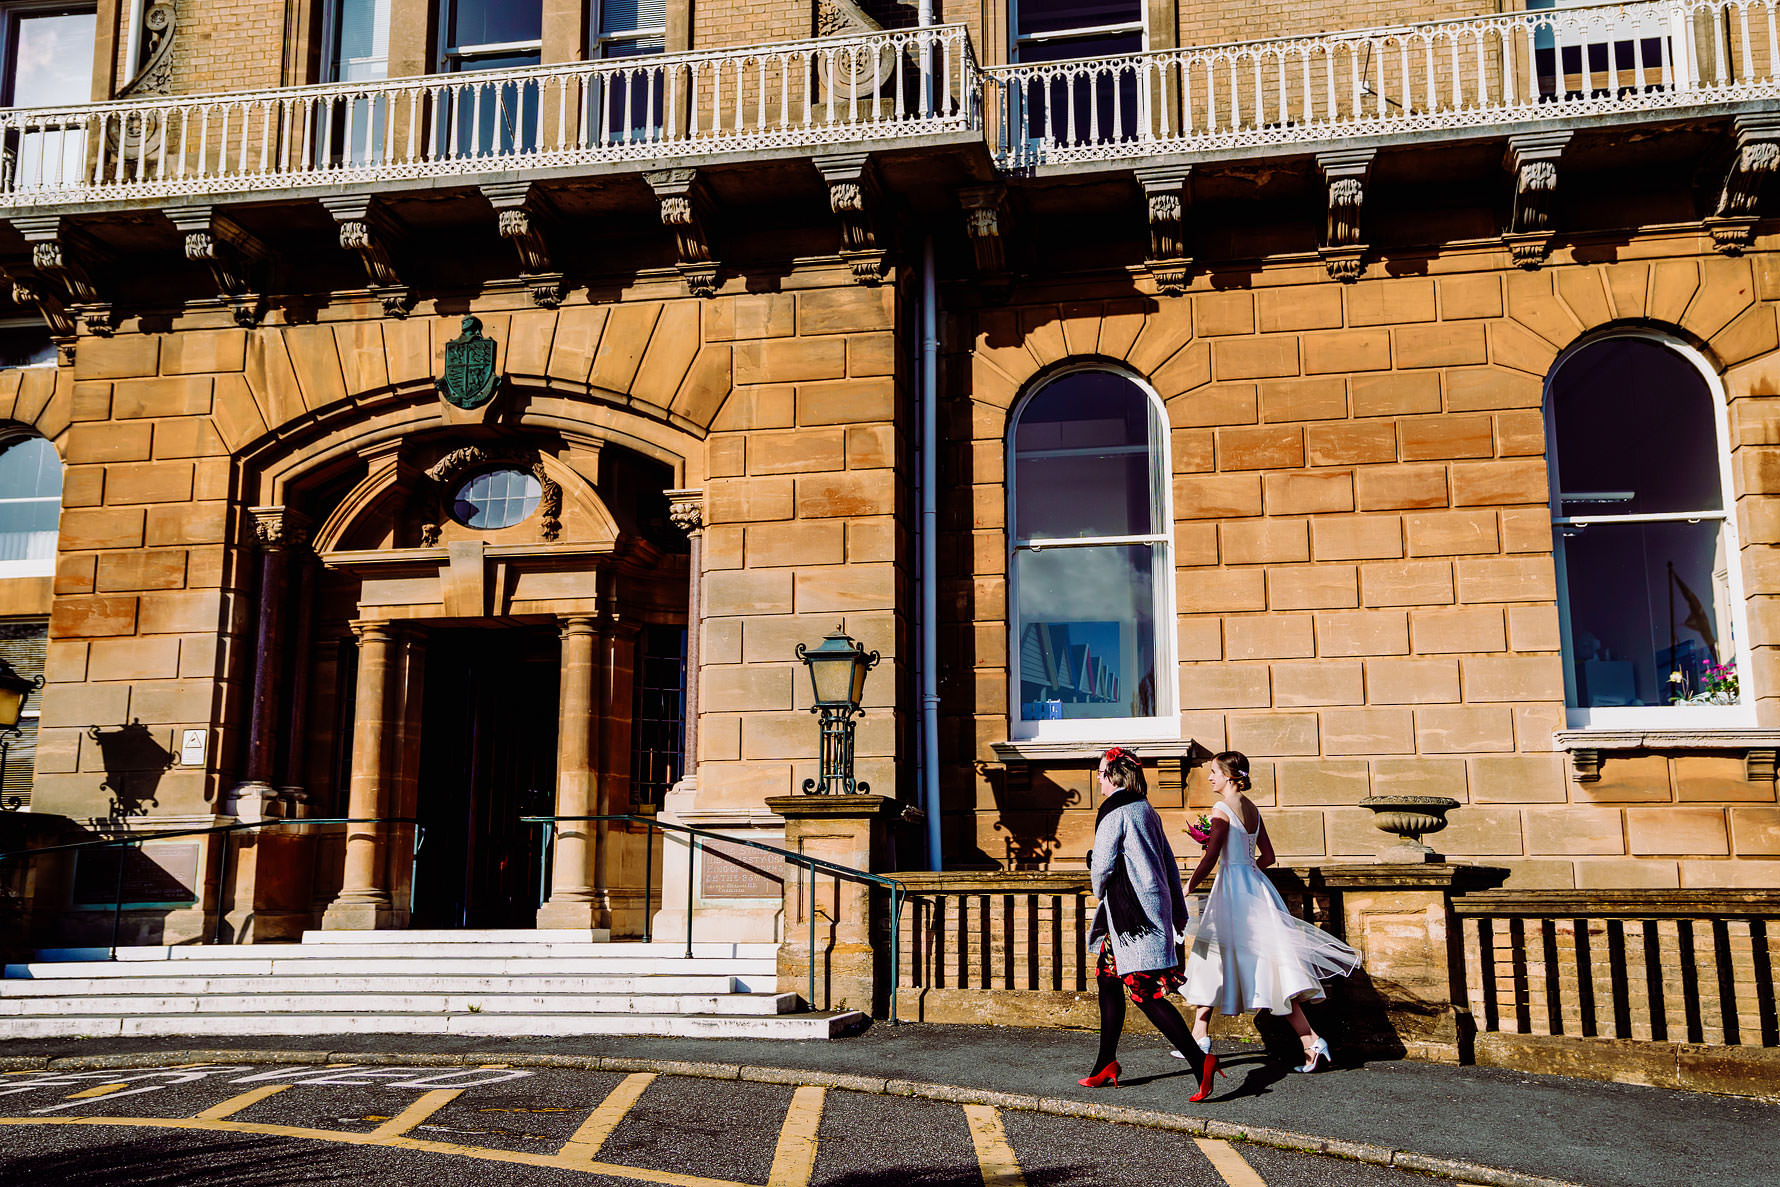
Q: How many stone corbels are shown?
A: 12